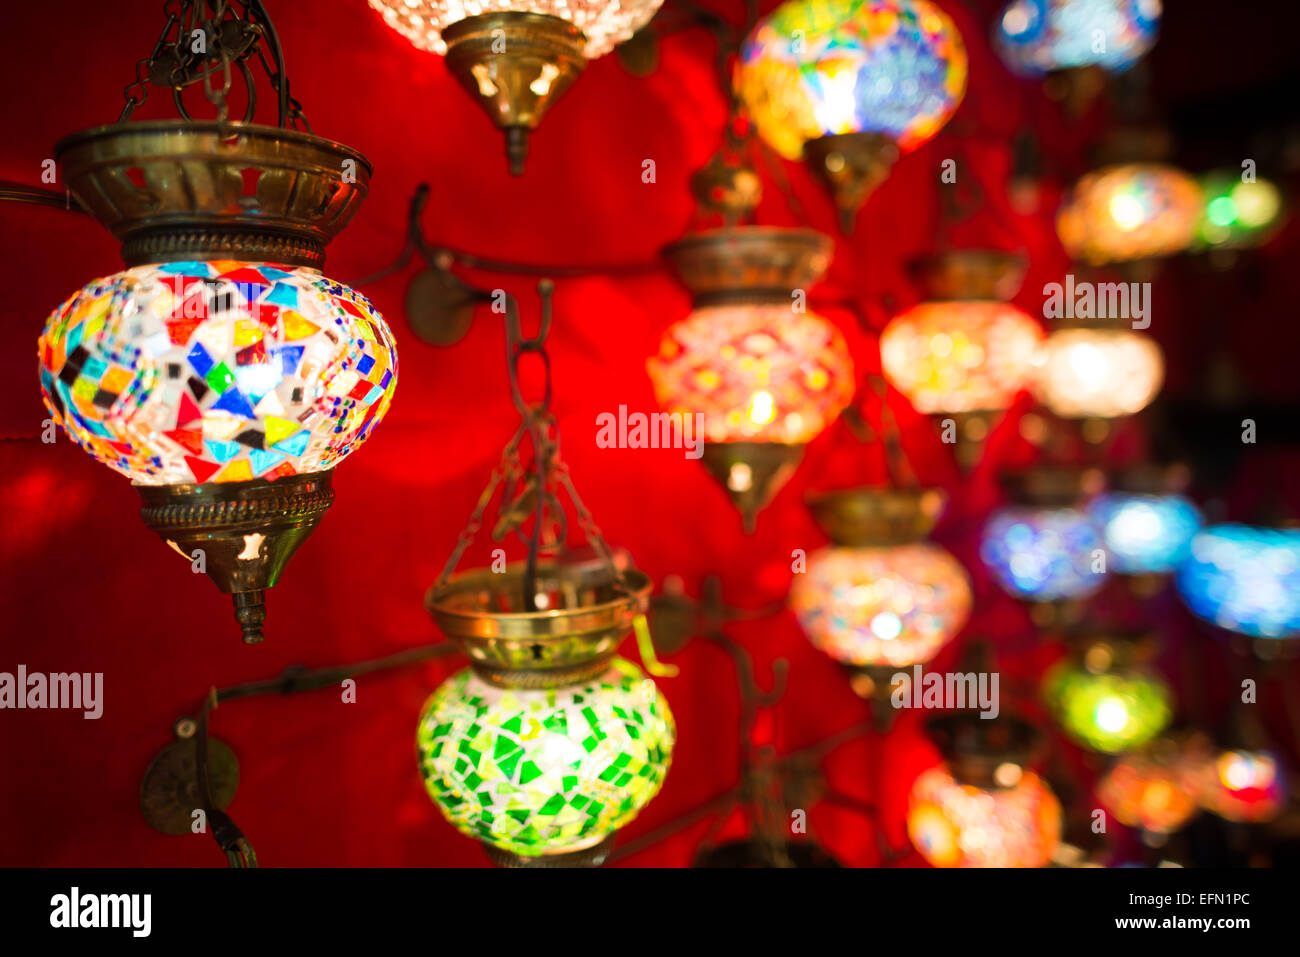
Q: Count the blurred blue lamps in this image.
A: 4